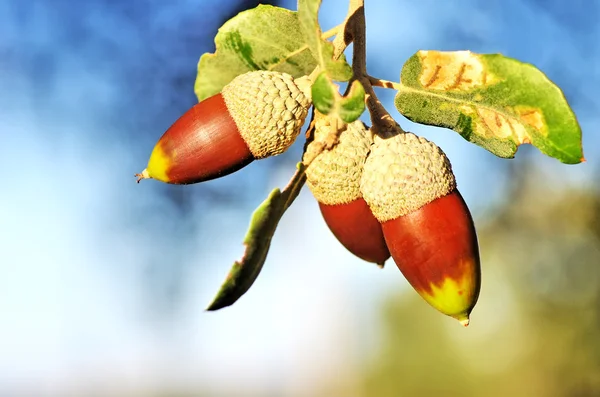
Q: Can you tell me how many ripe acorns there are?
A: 3